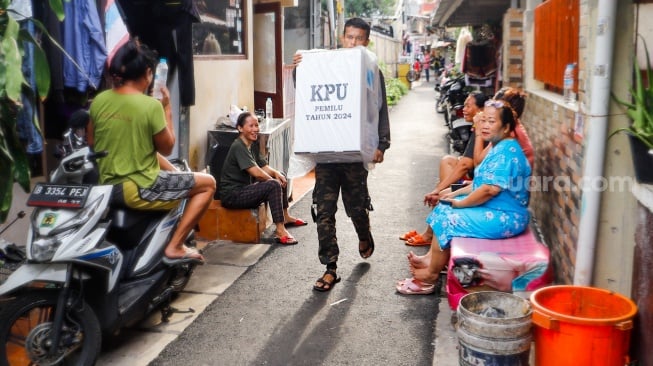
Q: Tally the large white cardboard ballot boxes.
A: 1